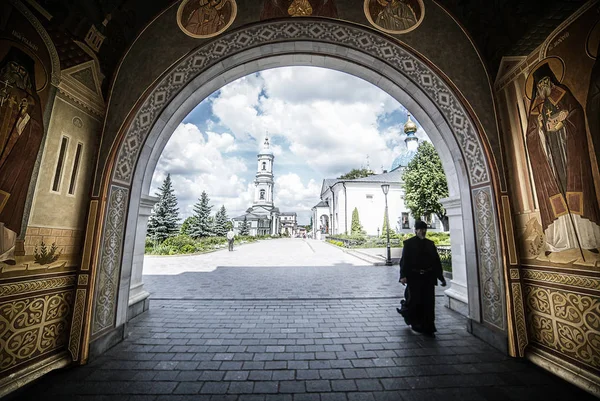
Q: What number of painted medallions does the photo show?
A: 2